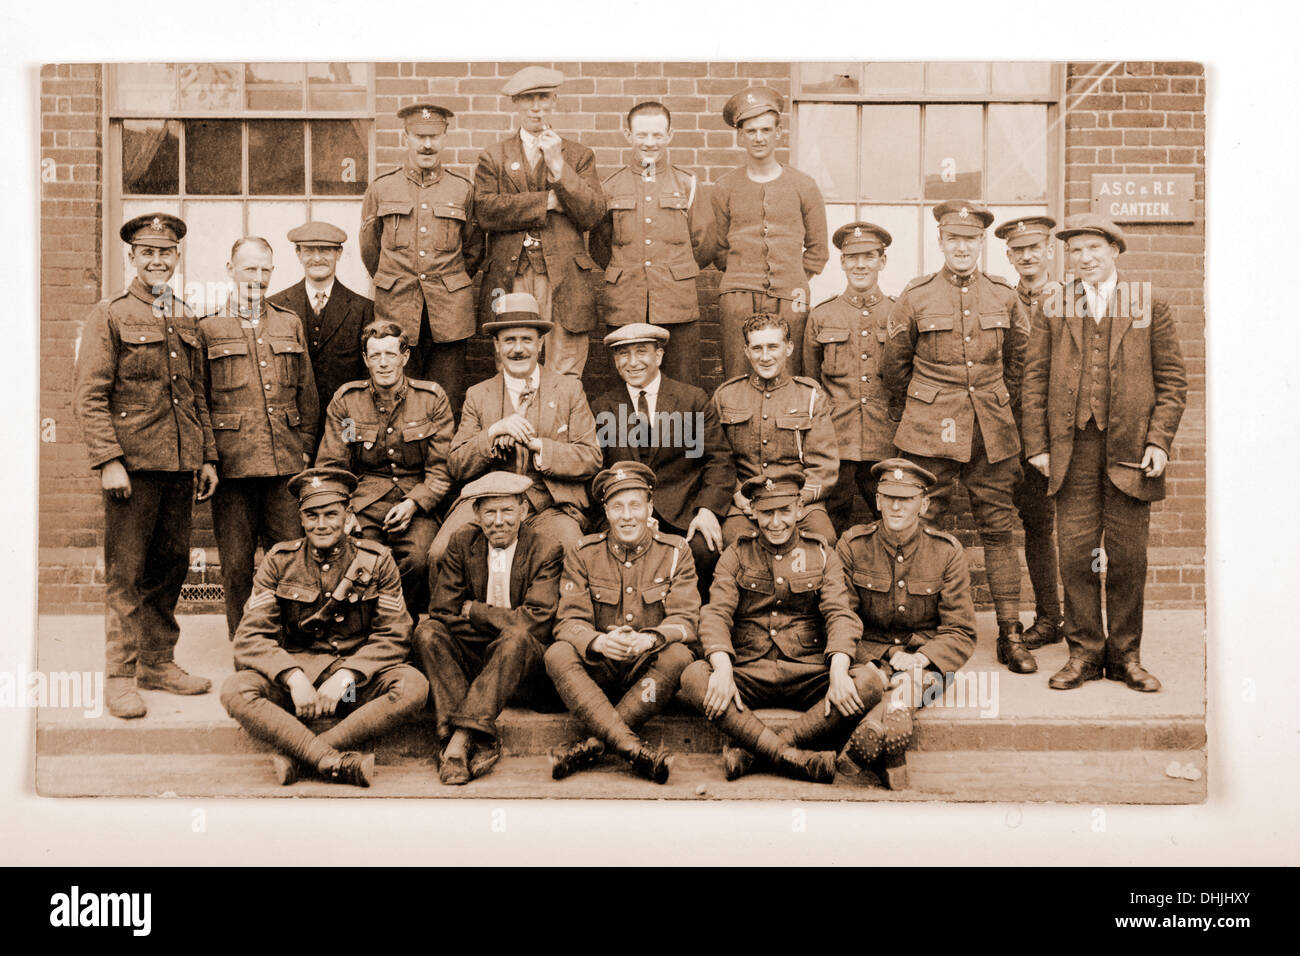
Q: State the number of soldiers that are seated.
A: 6